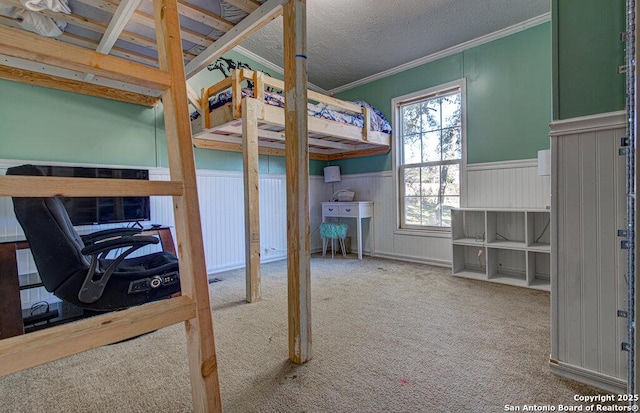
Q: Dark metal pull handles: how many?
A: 2